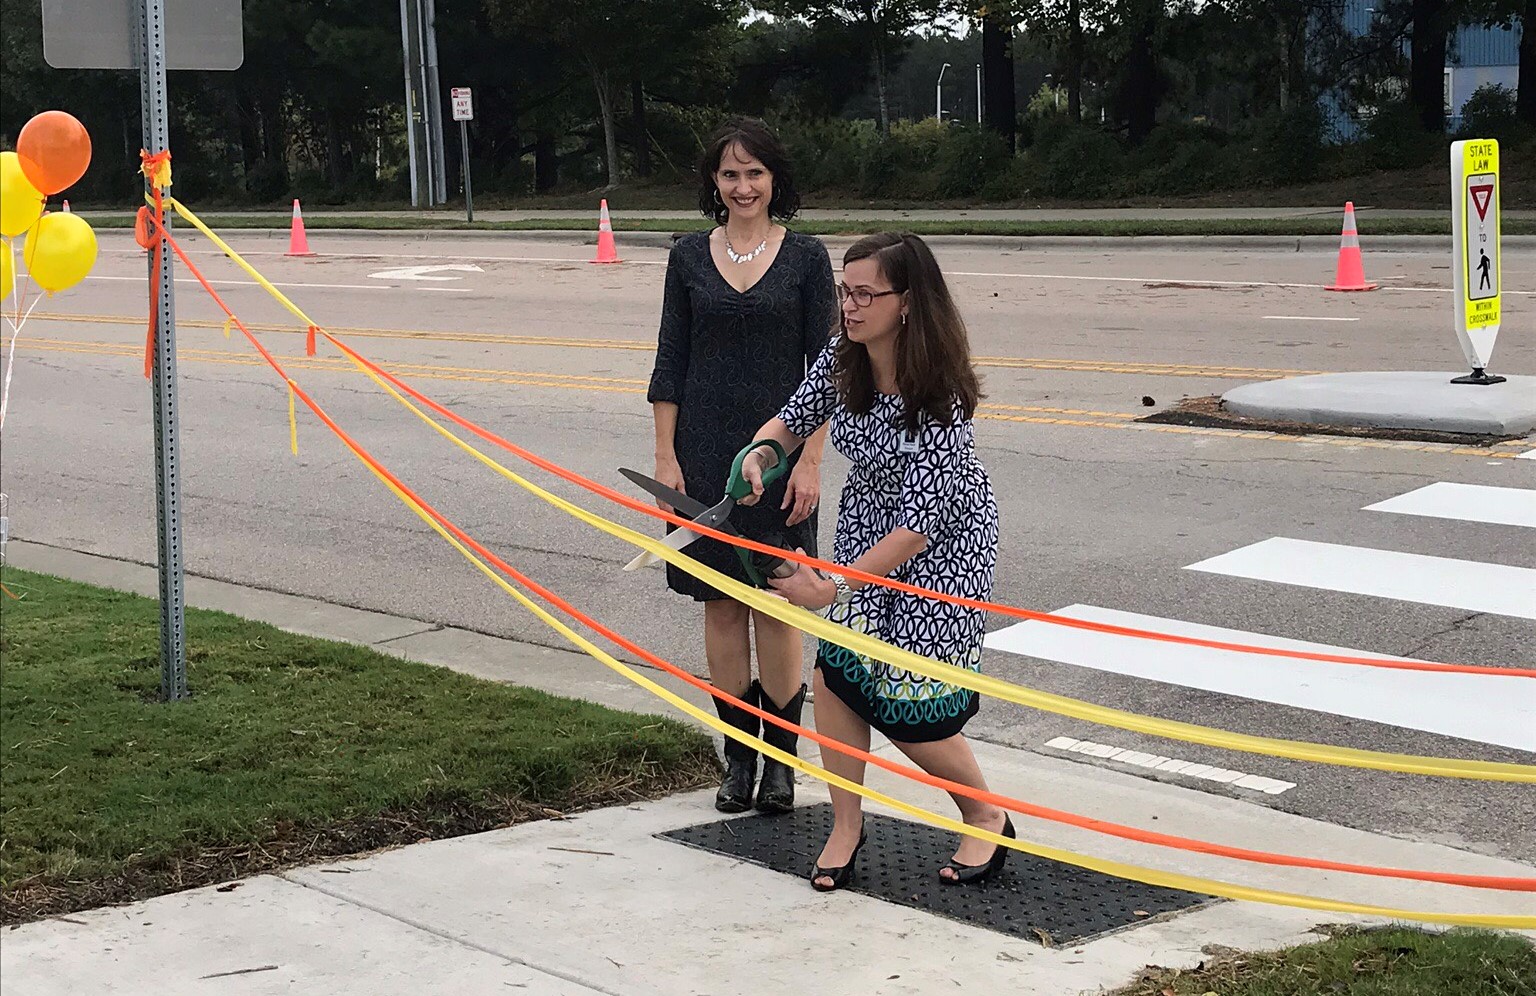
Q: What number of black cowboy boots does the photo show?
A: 2